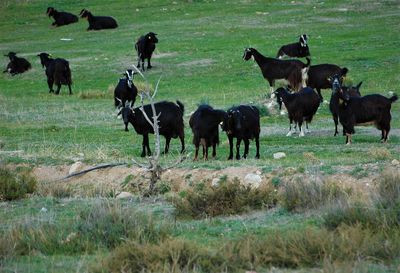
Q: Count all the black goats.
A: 15